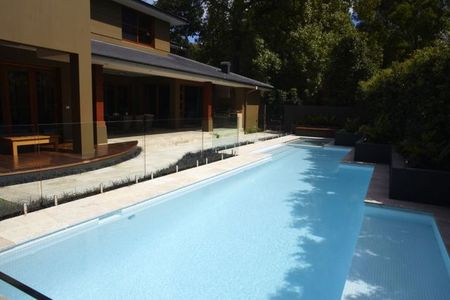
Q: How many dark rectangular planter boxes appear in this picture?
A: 3